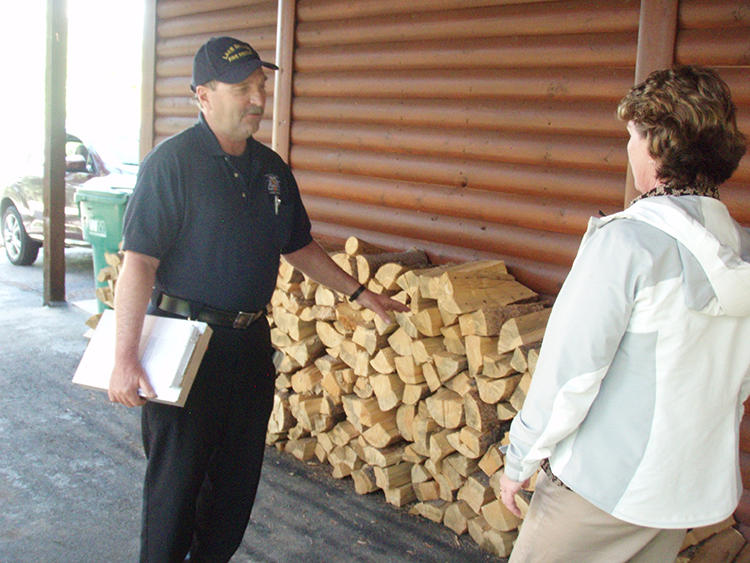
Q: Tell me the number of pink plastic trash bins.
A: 0